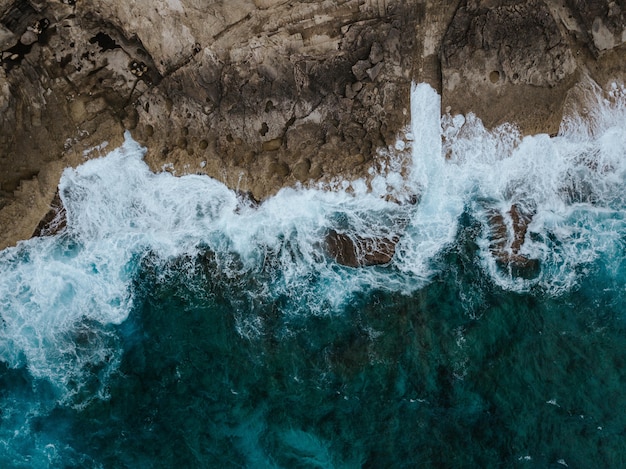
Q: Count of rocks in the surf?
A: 2